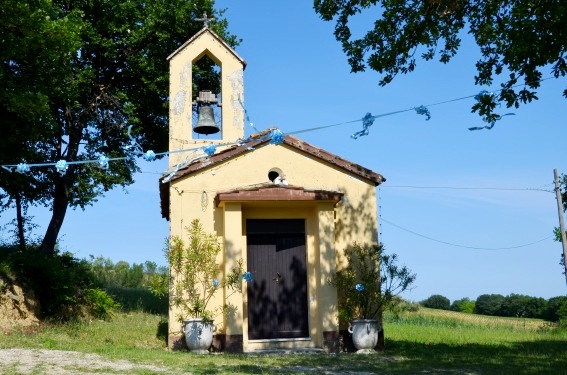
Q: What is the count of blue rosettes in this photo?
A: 12